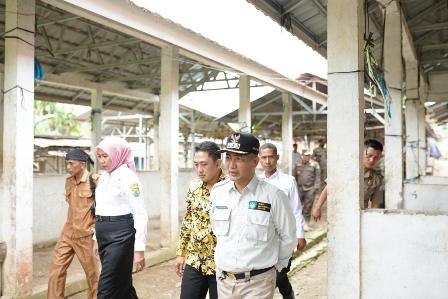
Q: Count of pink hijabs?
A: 1